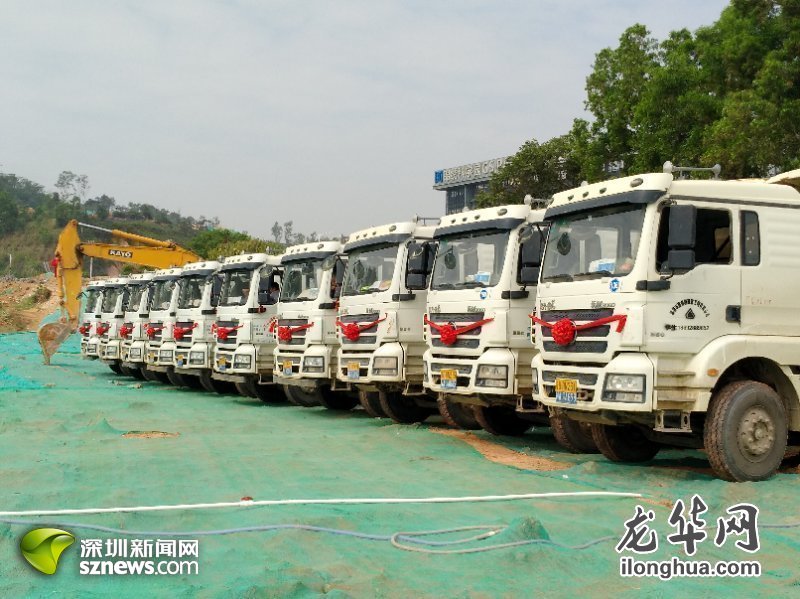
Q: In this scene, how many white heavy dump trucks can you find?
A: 10